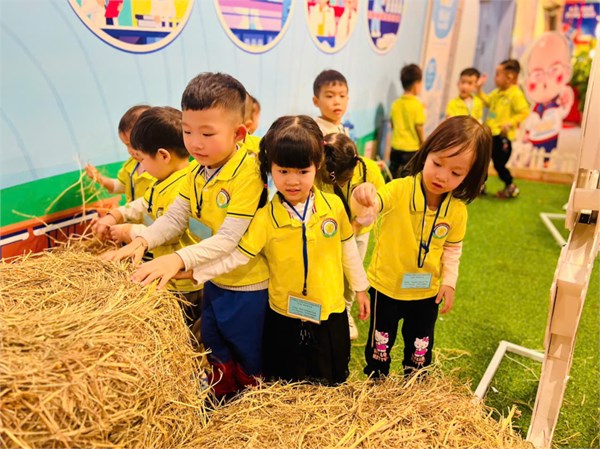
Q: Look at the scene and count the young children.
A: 11